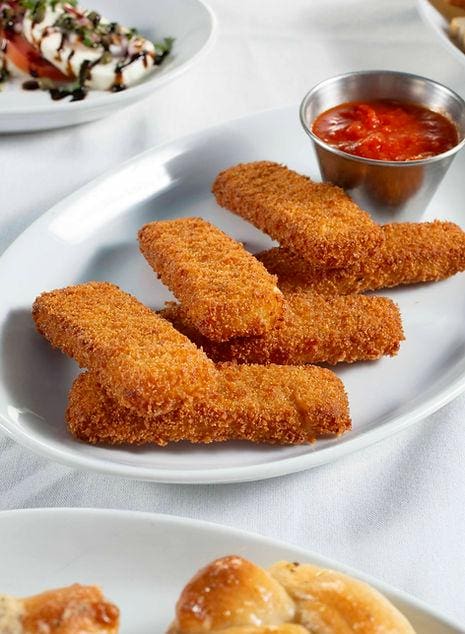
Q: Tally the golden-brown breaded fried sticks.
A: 6